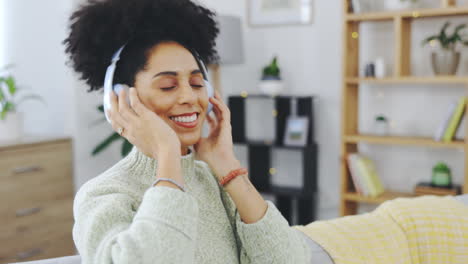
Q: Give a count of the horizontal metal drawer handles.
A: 3